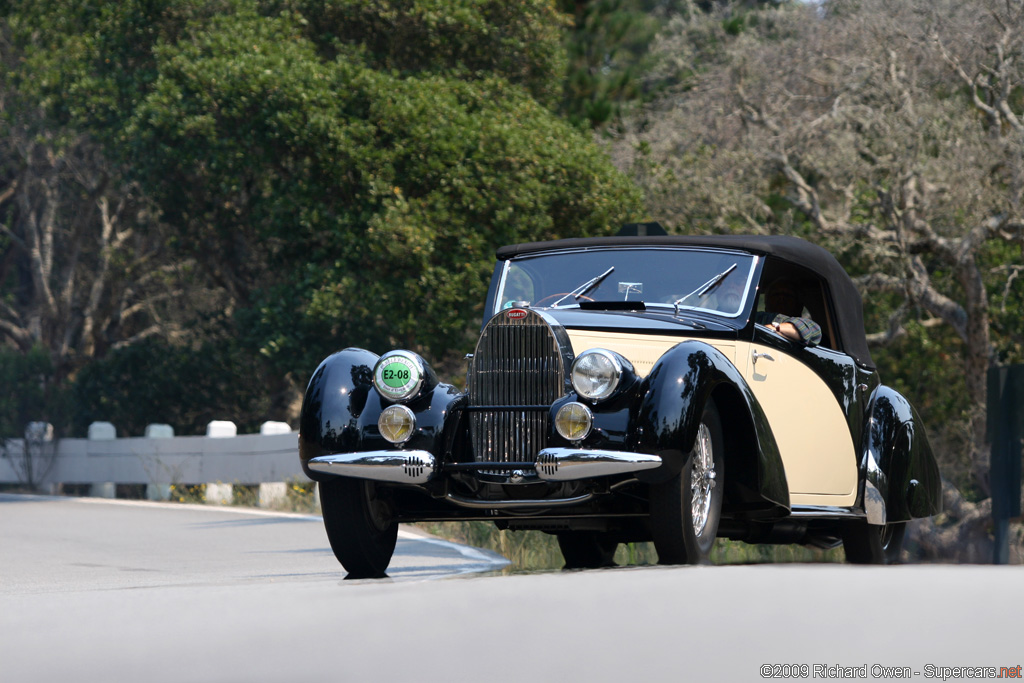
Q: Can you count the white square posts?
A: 5